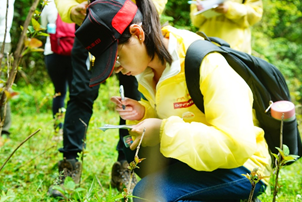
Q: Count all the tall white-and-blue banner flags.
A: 0